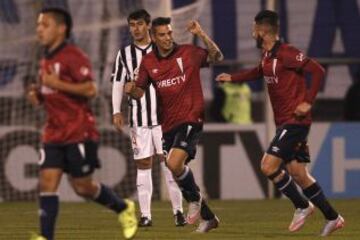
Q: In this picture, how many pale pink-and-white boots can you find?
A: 4